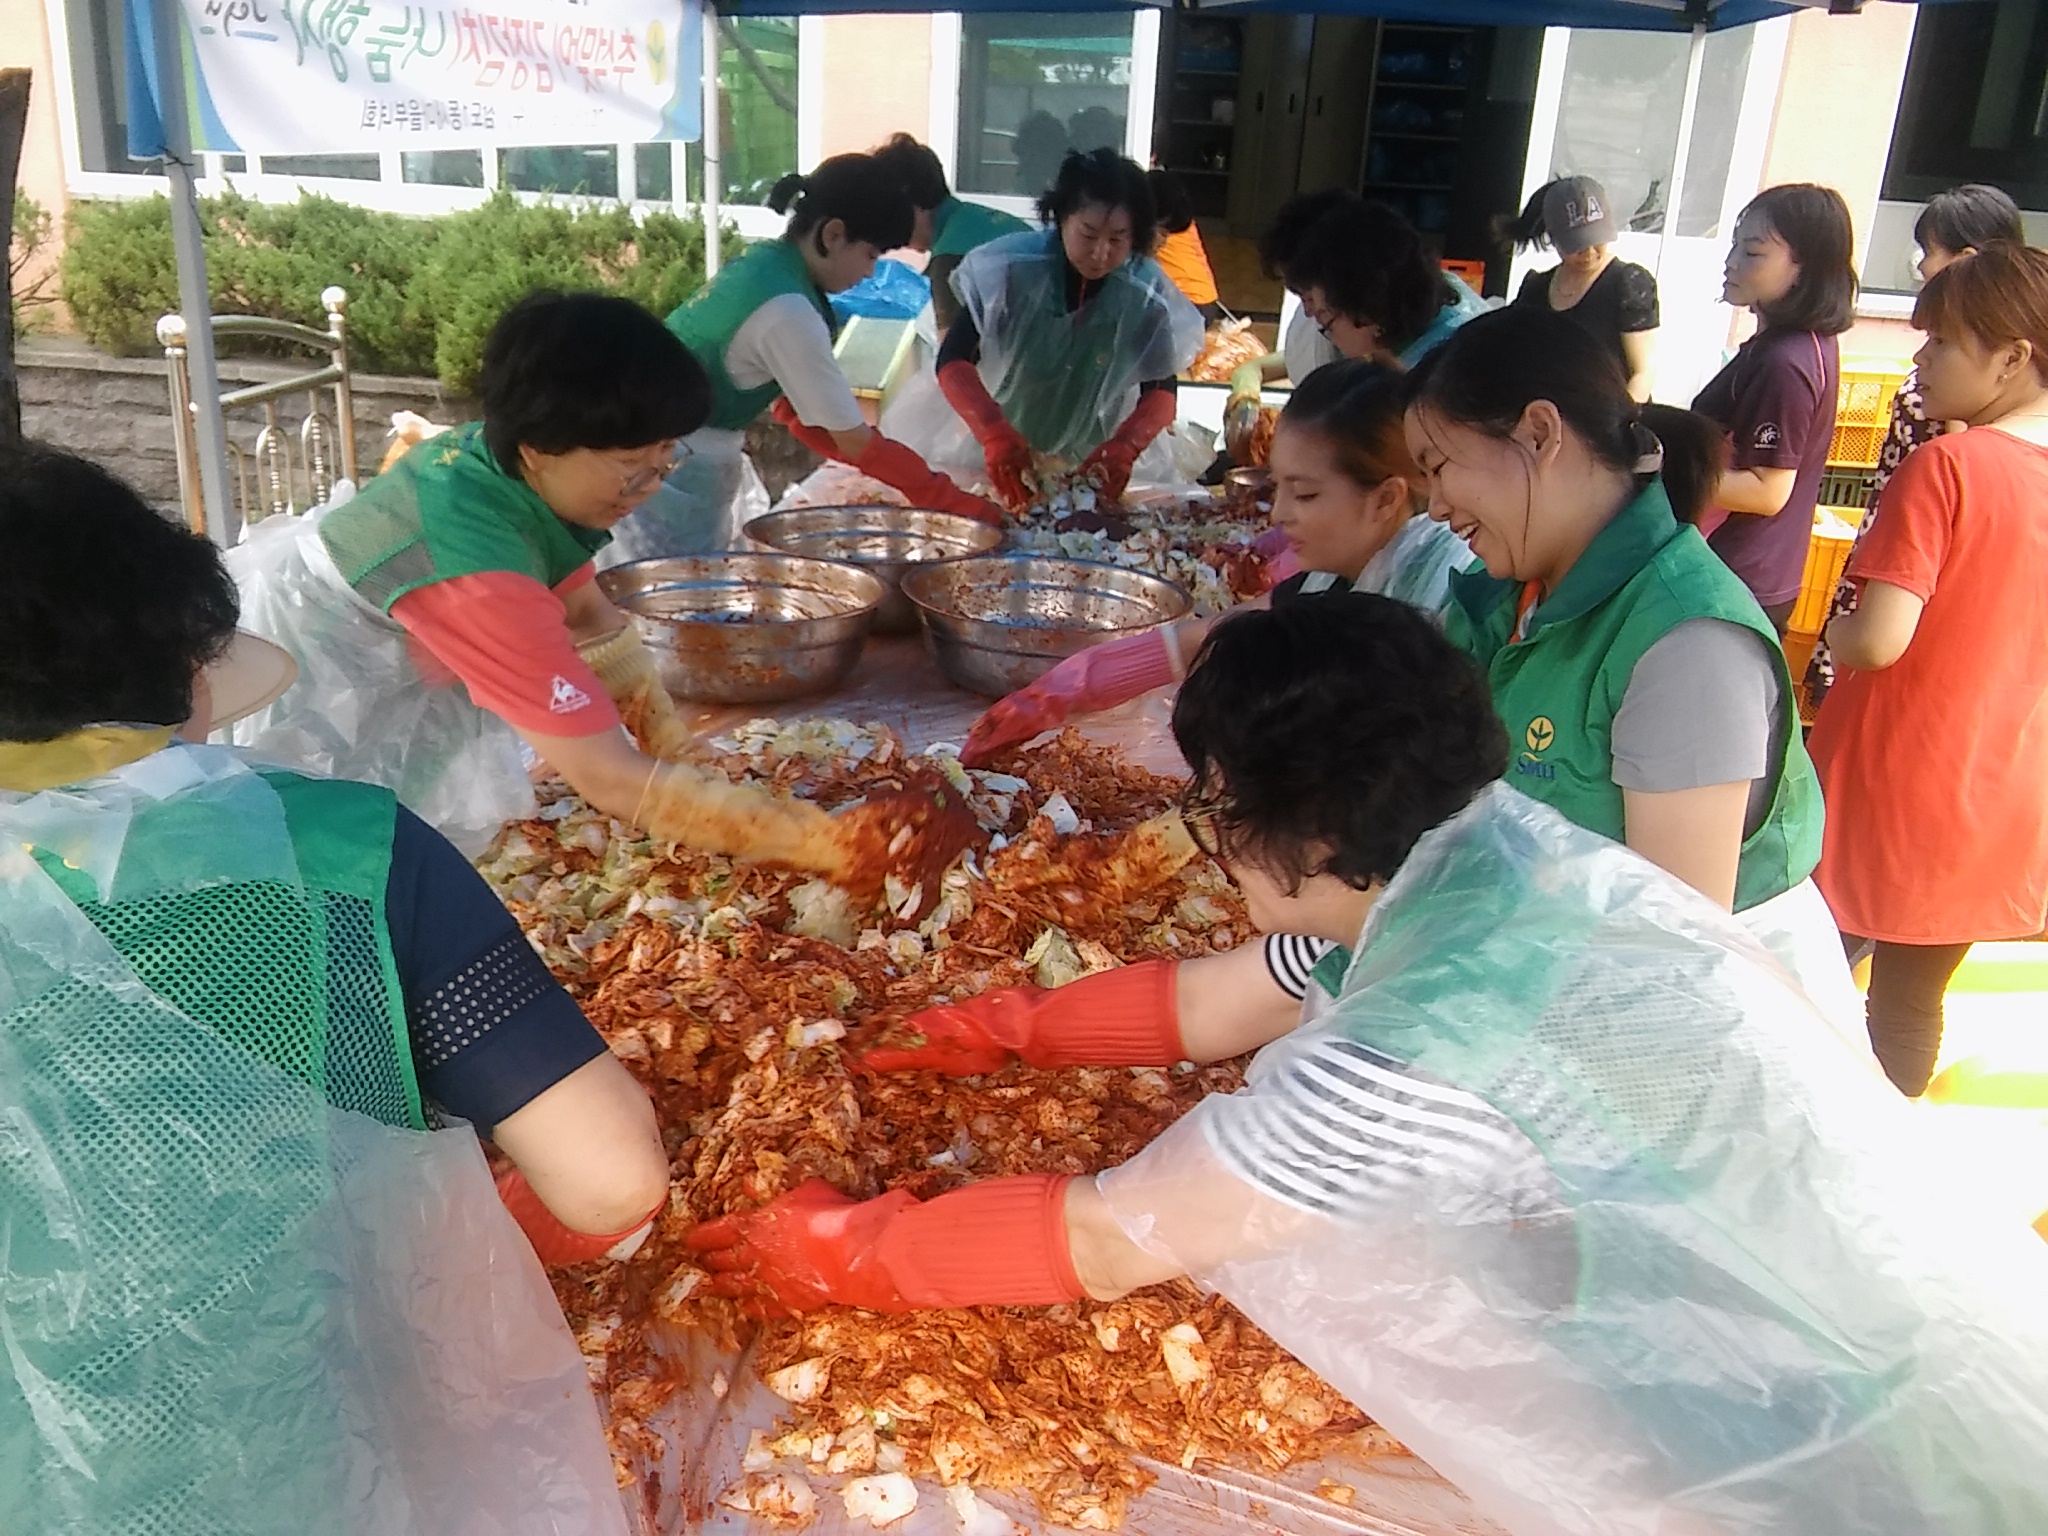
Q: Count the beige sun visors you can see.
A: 1